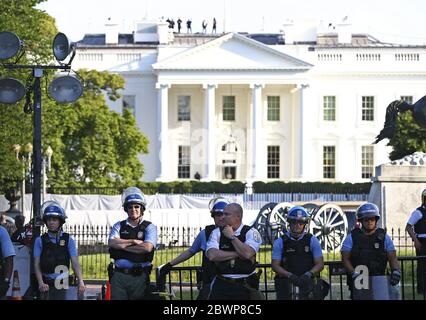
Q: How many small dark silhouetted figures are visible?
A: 6